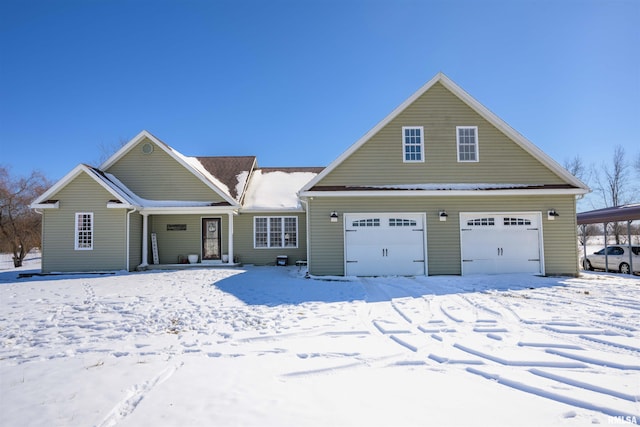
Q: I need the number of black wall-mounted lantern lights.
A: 3